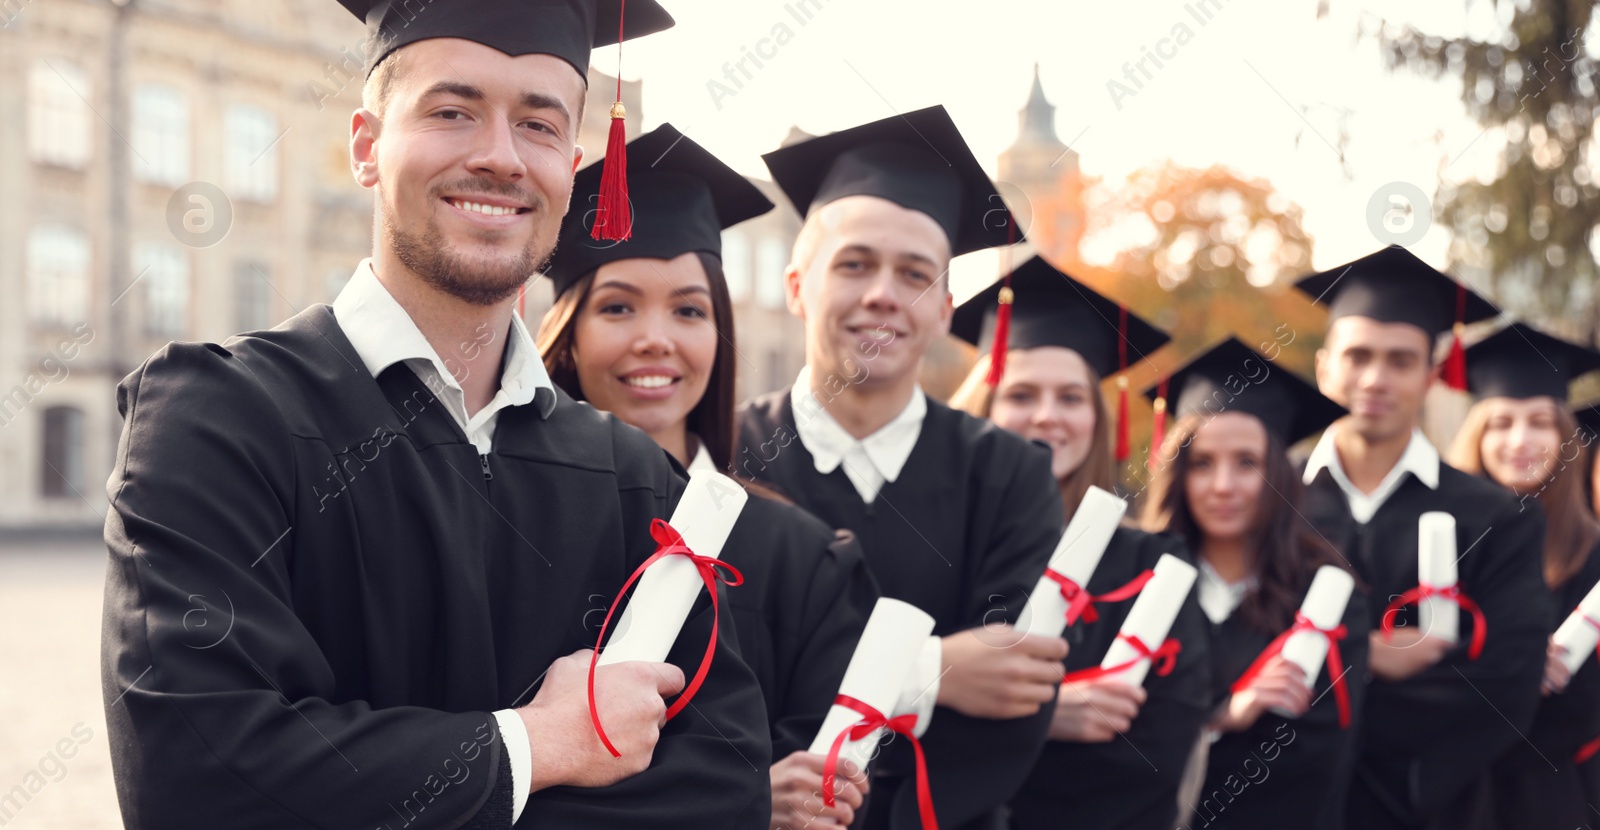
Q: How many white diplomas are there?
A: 7